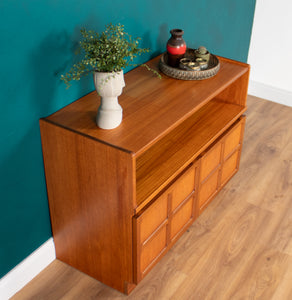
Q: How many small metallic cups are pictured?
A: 3